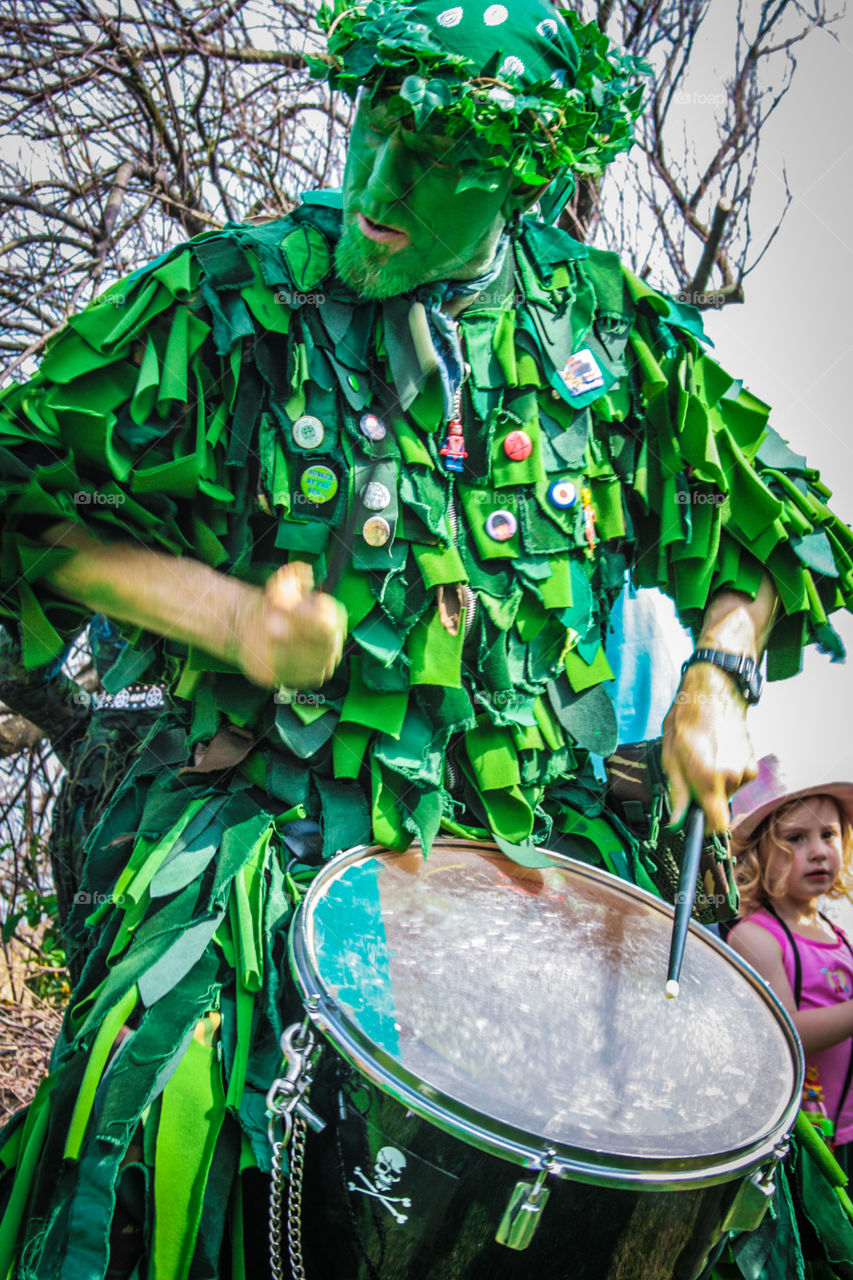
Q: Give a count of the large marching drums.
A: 1